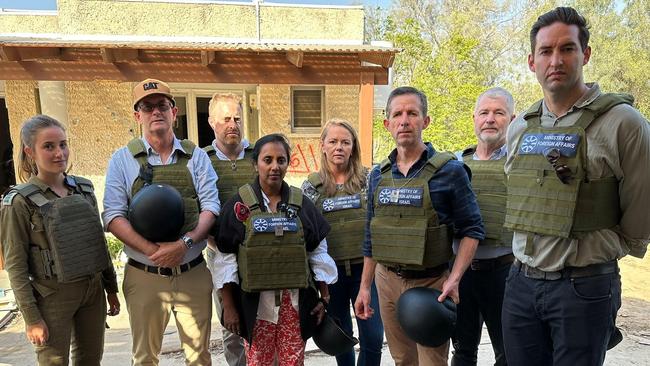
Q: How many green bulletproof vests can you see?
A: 8